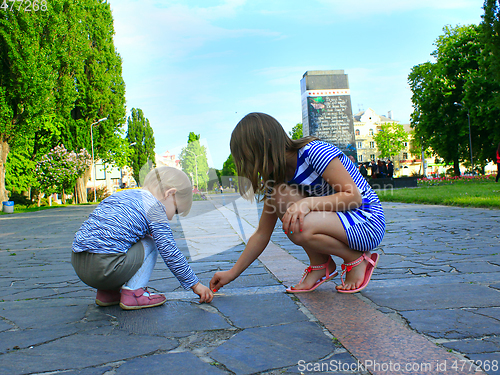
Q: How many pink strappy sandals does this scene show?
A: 2